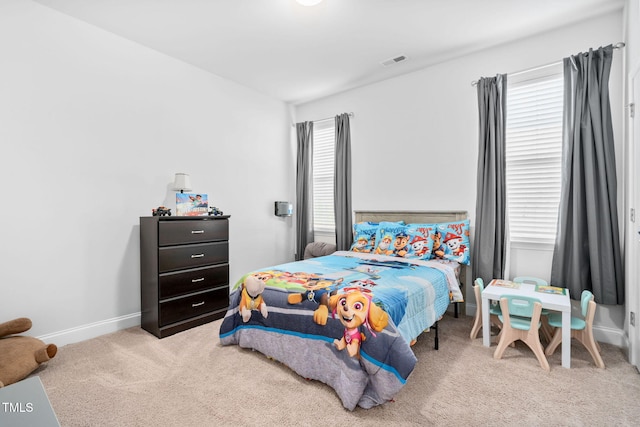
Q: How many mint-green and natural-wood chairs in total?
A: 4